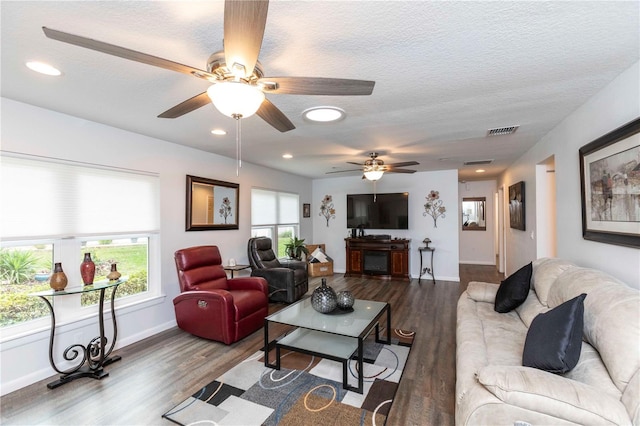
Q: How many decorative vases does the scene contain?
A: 5